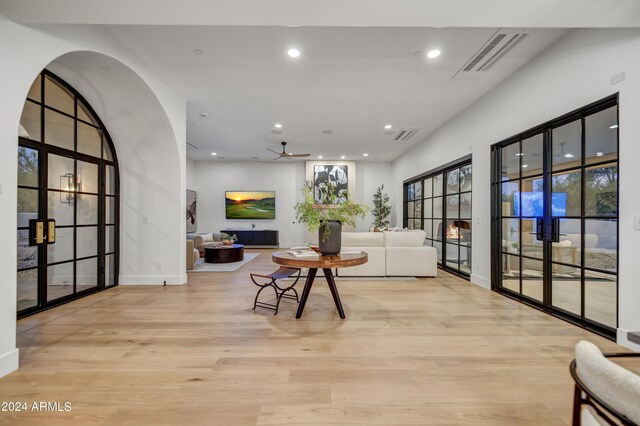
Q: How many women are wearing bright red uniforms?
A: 0